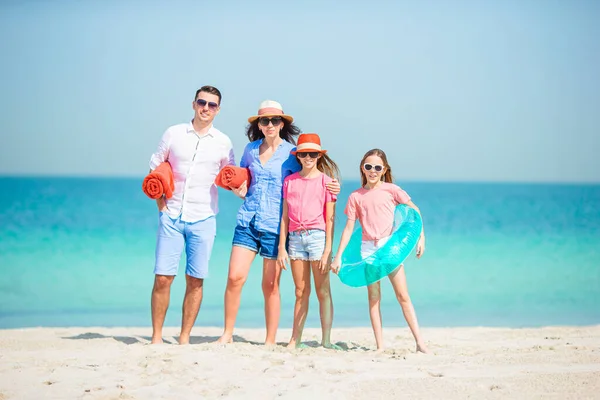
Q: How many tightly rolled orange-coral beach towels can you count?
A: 2